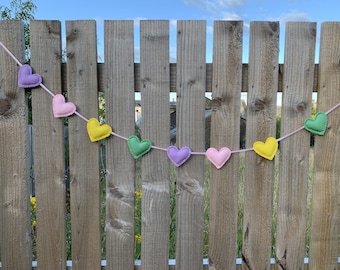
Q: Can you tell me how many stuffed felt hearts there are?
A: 8